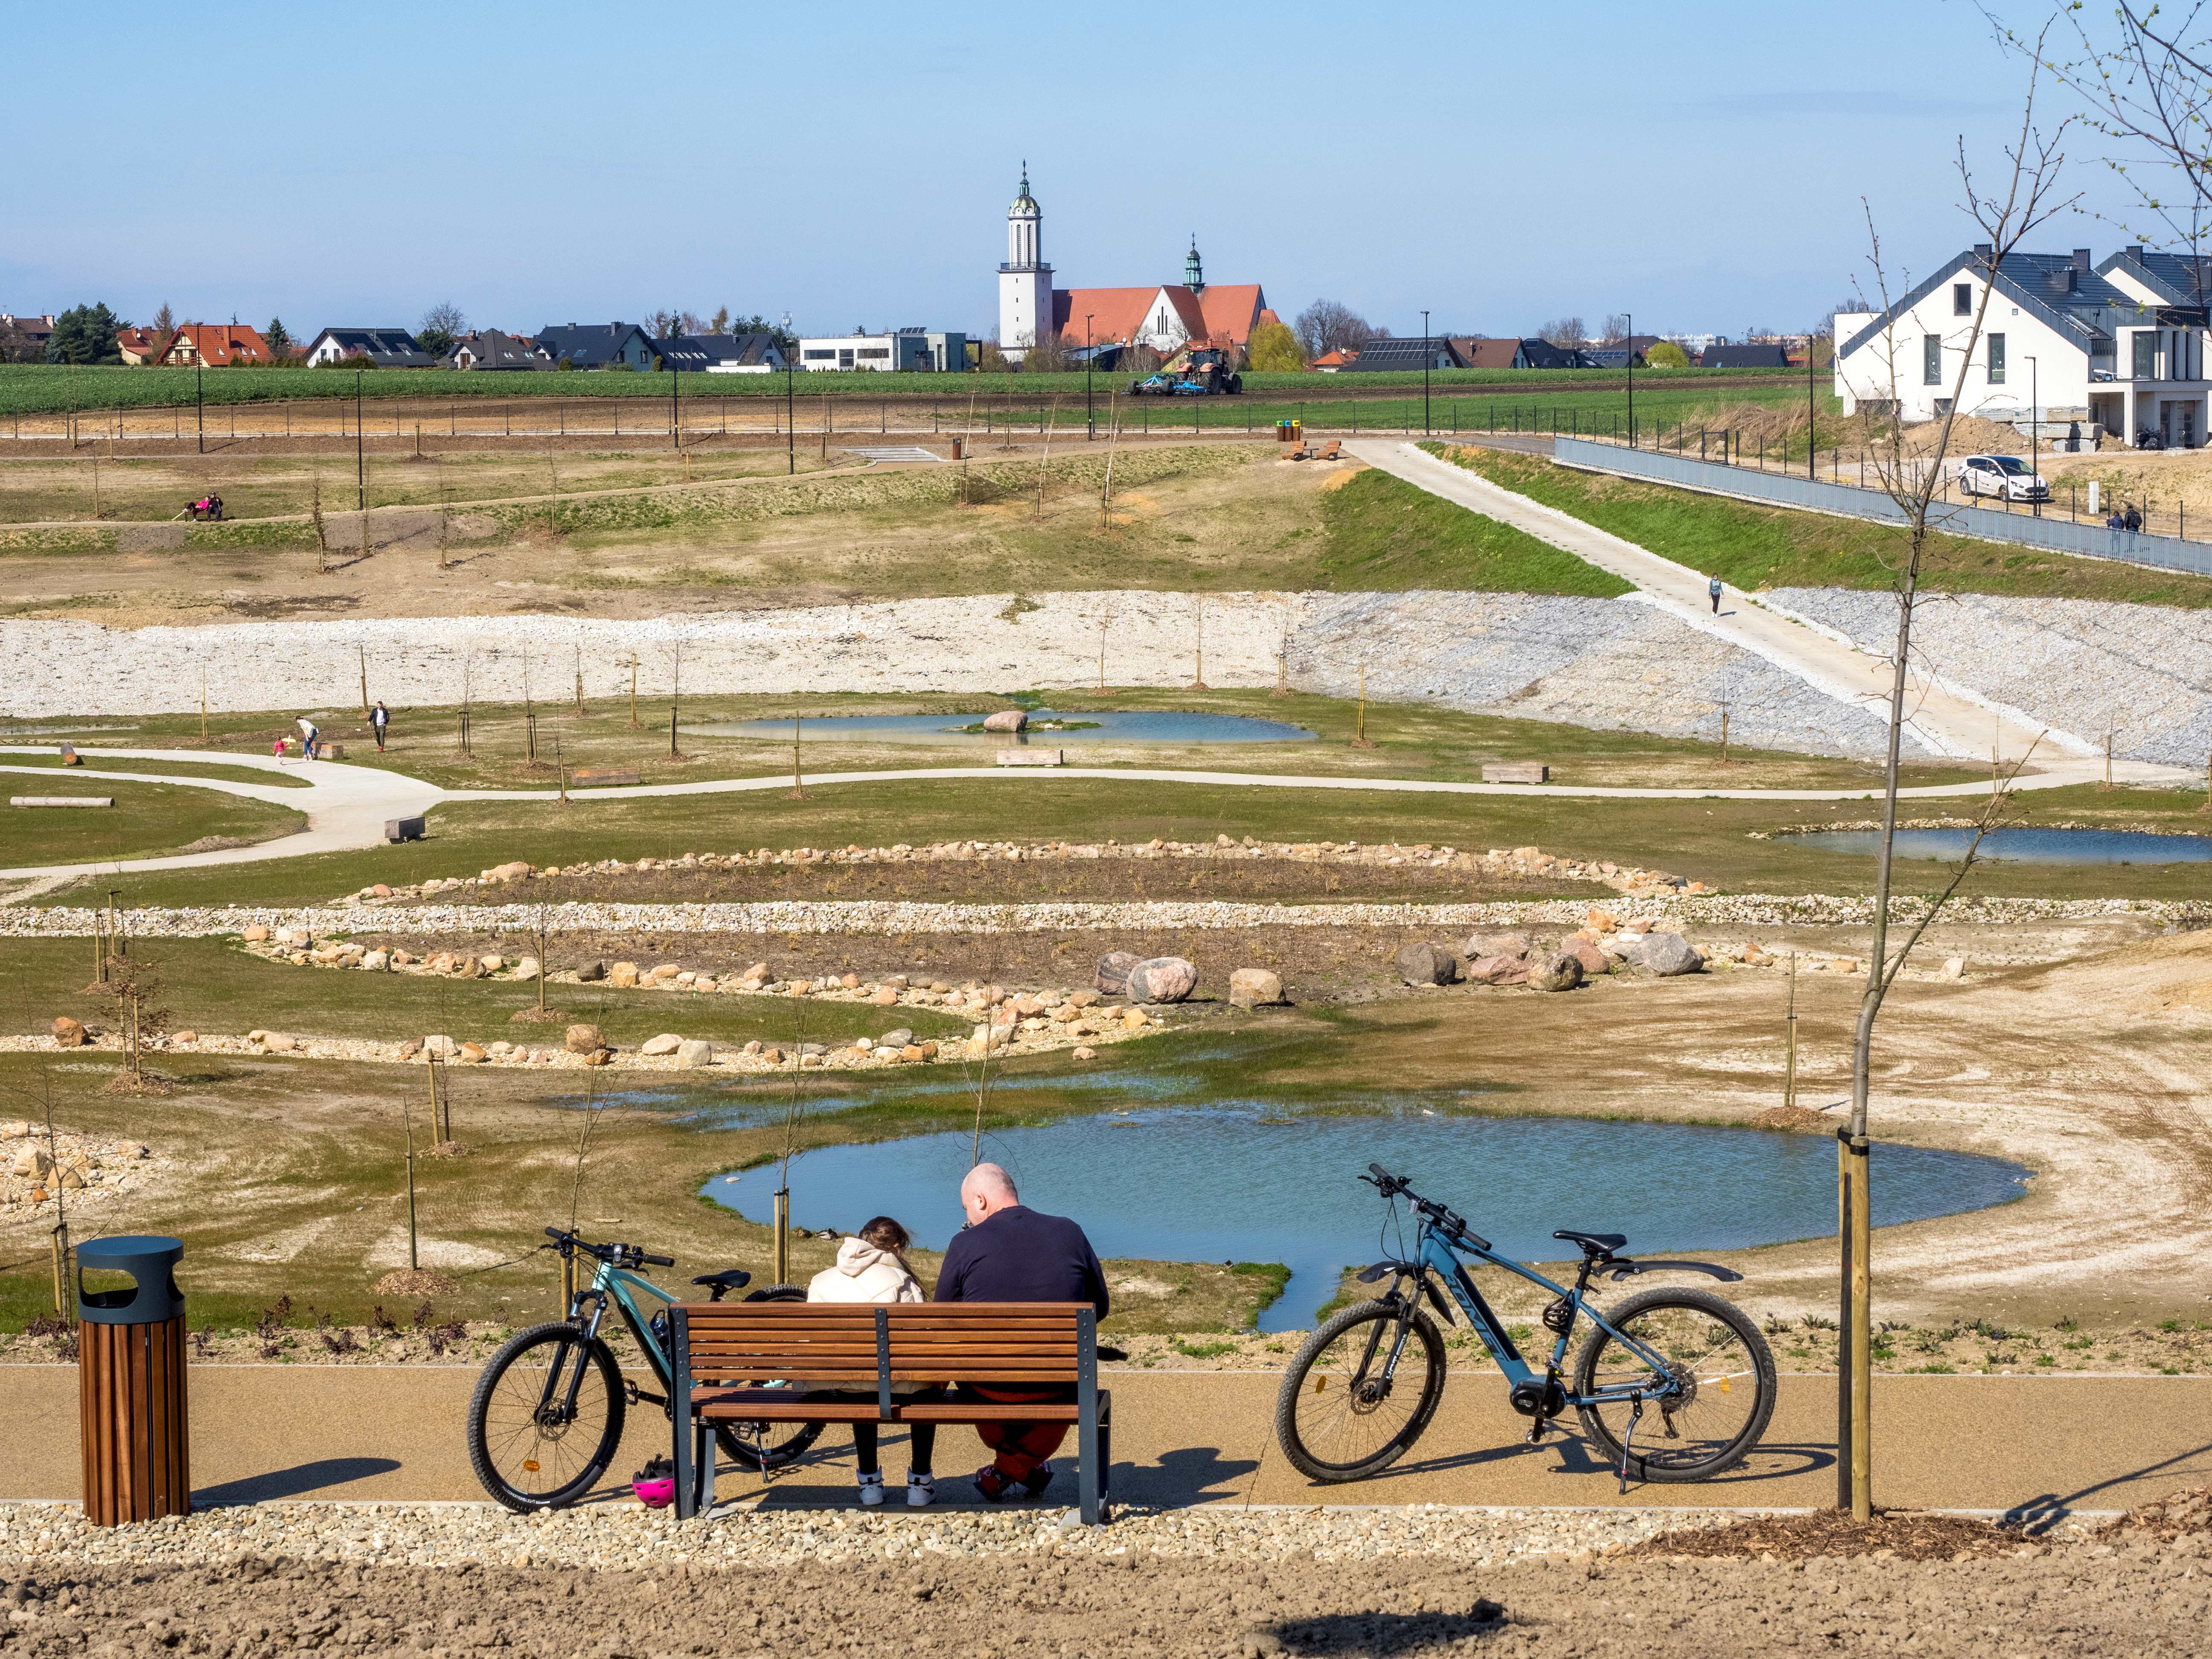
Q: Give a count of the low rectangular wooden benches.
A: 5